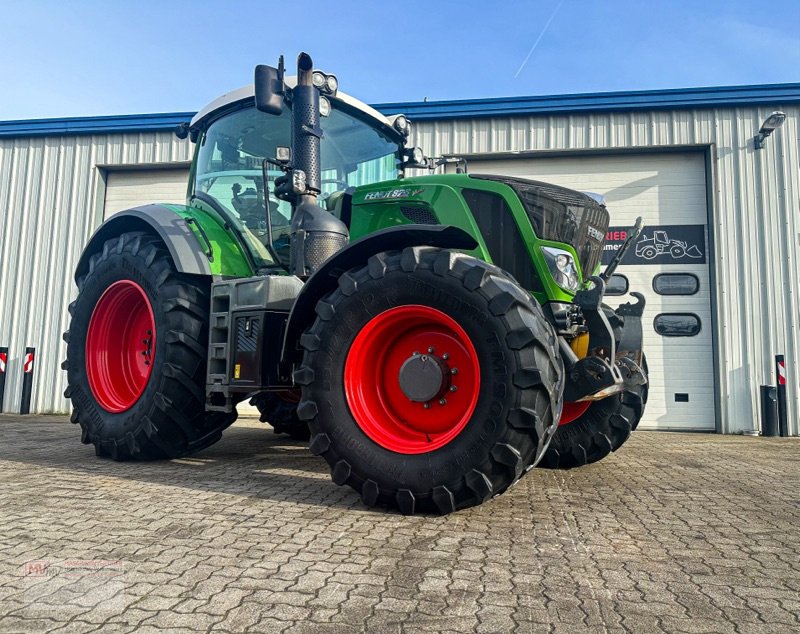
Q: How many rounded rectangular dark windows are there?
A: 3